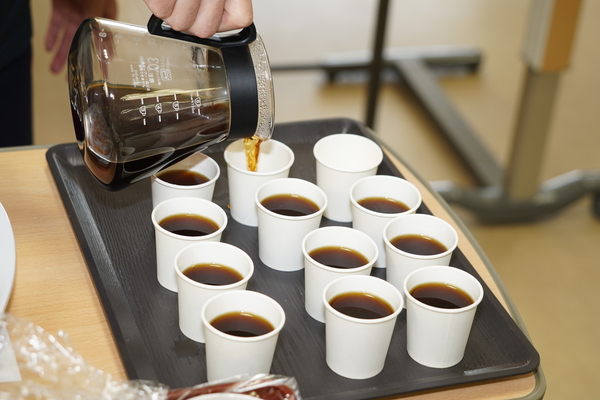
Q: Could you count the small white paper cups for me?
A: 12